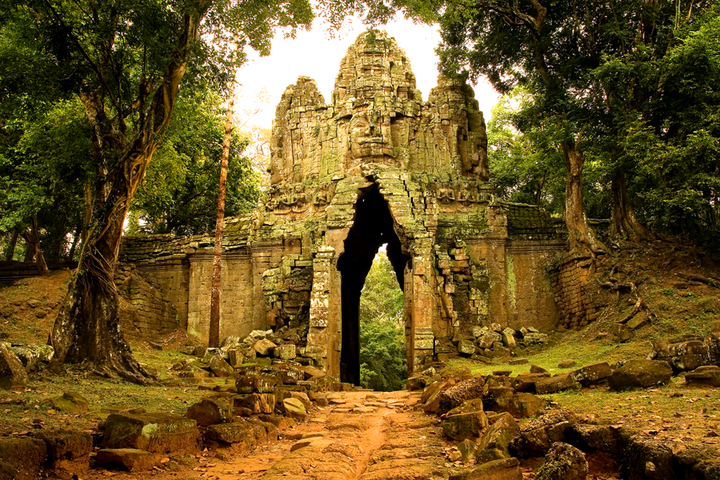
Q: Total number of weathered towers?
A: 3